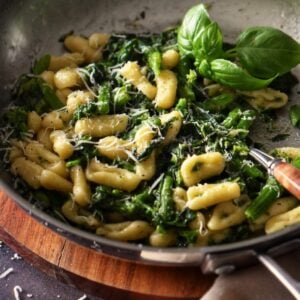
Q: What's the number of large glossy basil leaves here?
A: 4